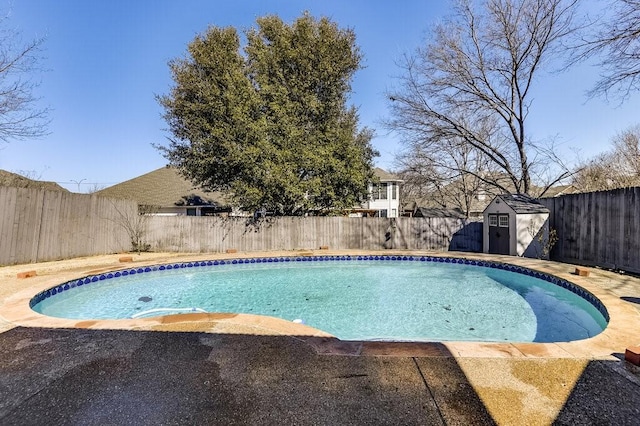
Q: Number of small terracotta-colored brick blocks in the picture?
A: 6